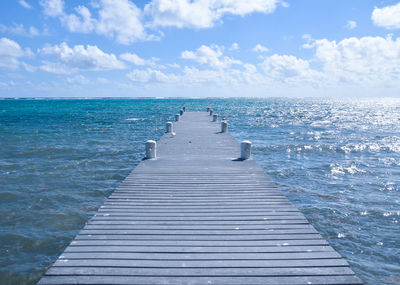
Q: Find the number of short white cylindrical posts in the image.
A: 10